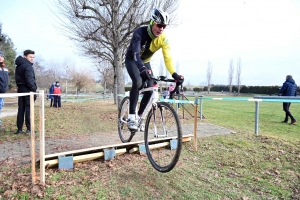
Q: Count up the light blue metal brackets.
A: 4